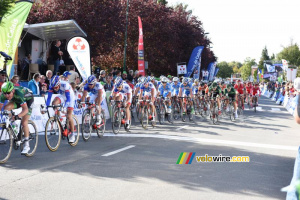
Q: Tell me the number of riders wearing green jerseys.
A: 3